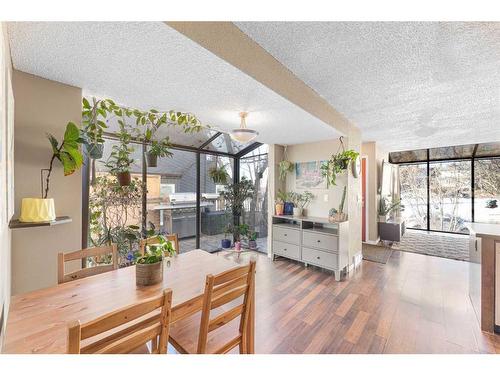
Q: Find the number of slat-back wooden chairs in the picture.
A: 4